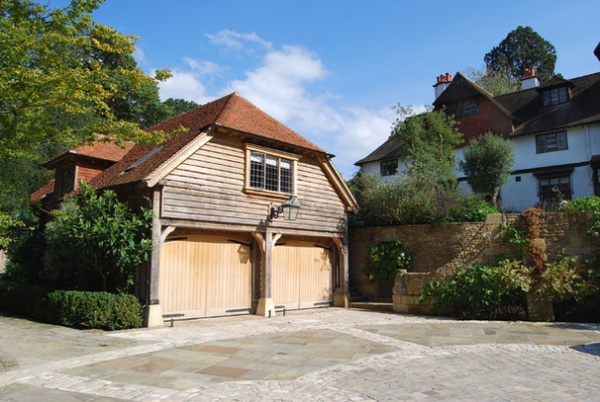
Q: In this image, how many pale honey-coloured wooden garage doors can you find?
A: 2